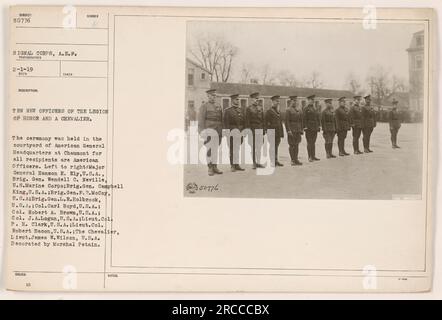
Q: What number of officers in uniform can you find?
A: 11